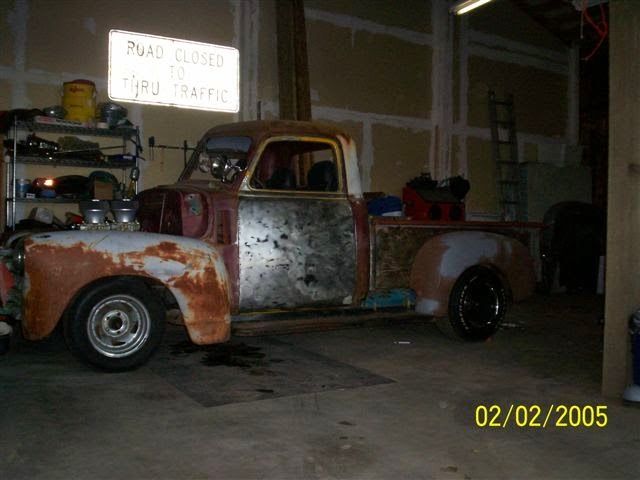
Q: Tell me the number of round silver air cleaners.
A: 2